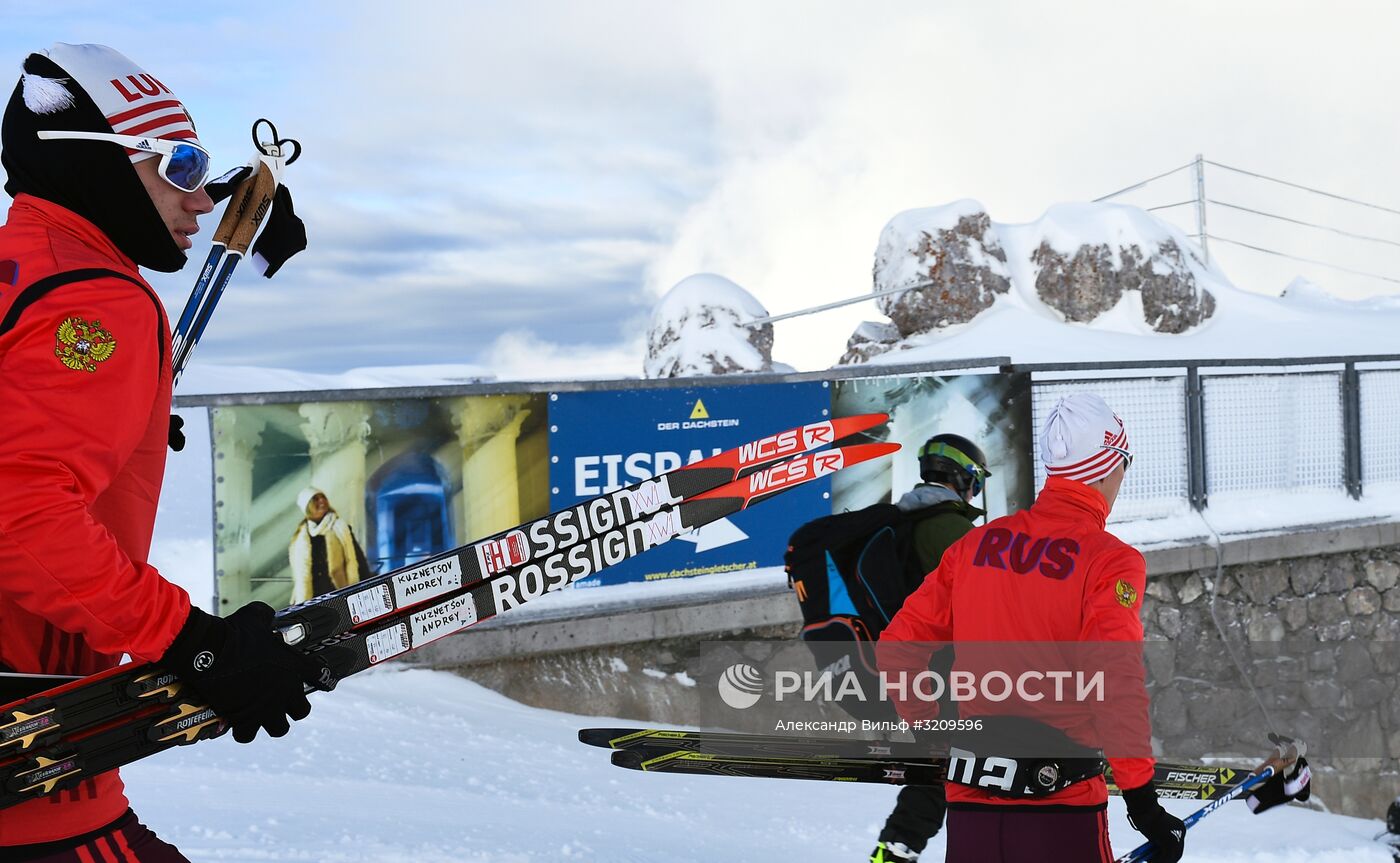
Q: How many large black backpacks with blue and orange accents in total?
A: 1